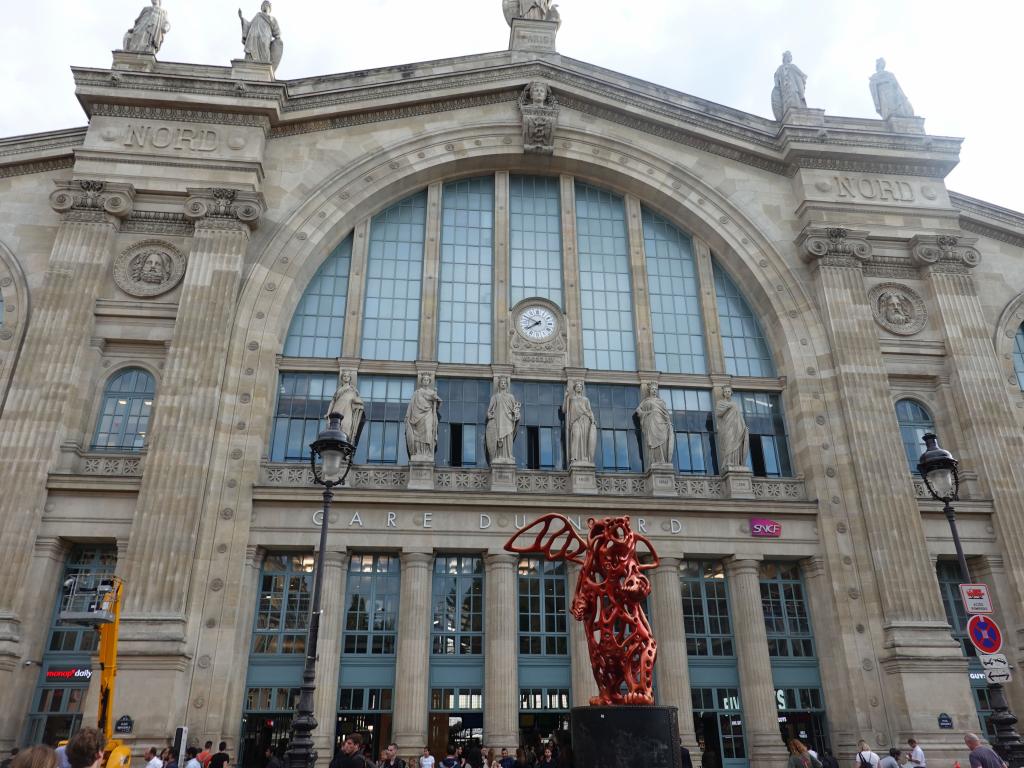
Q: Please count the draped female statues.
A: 11